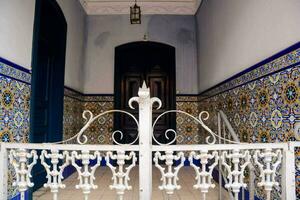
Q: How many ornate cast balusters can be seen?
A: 8